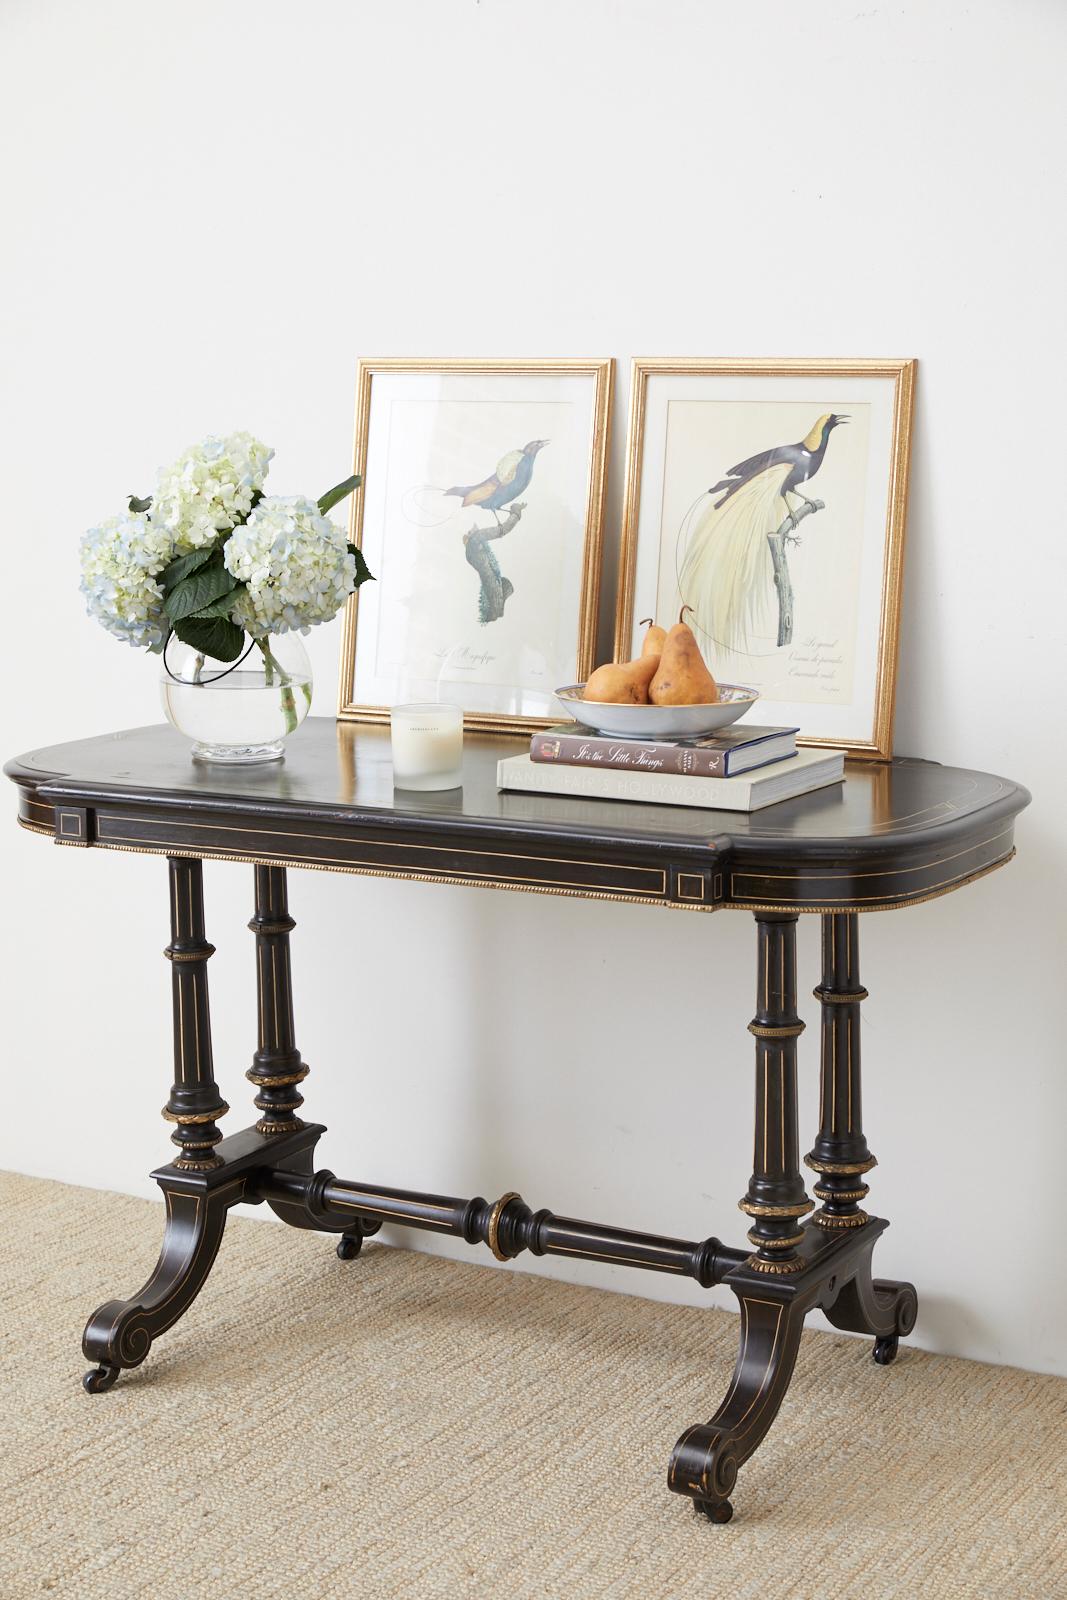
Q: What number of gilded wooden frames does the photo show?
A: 2